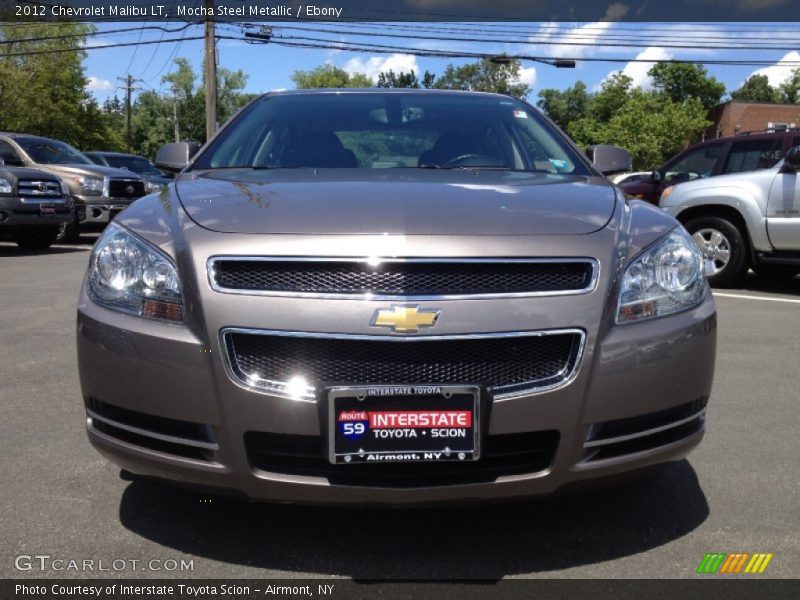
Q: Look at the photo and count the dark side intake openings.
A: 2